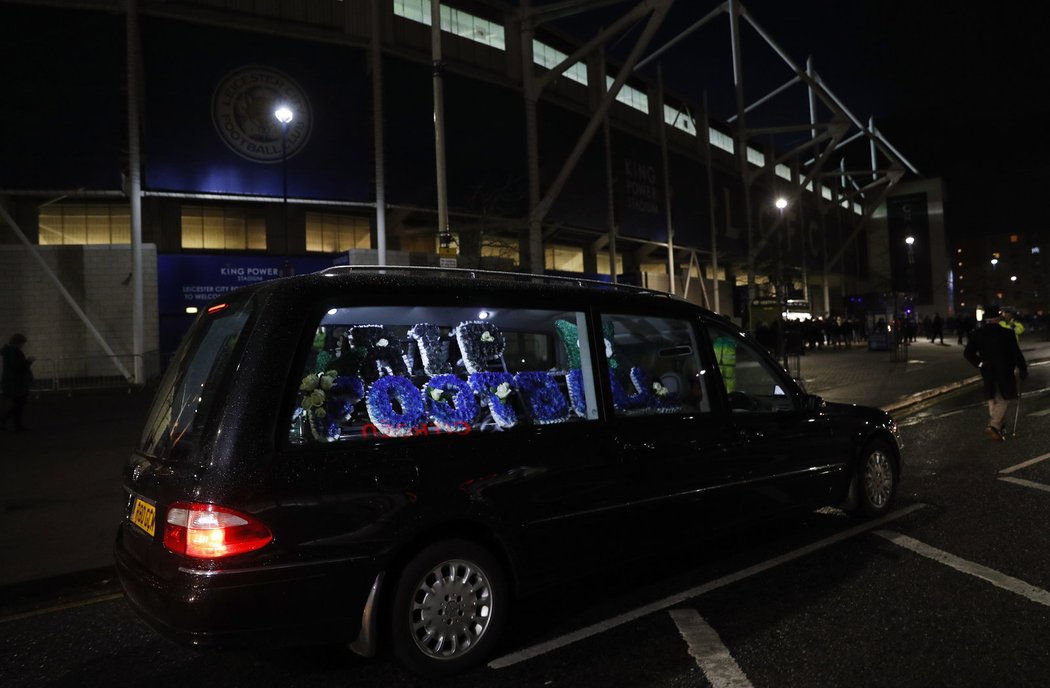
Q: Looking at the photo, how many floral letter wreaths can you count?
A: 11